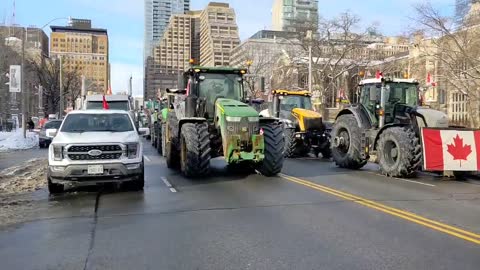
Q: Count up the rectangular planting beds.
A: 0